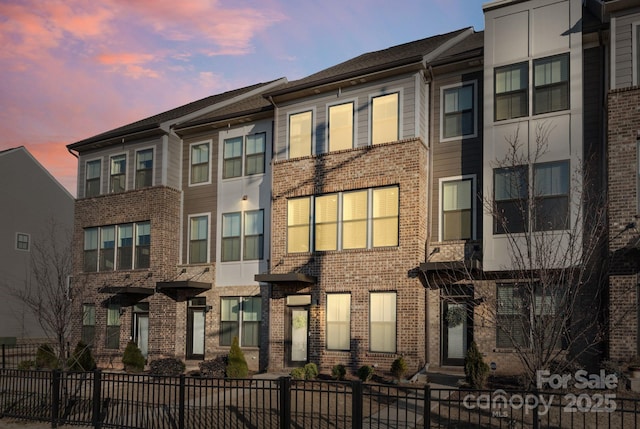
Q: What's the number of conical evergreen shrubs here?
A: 5